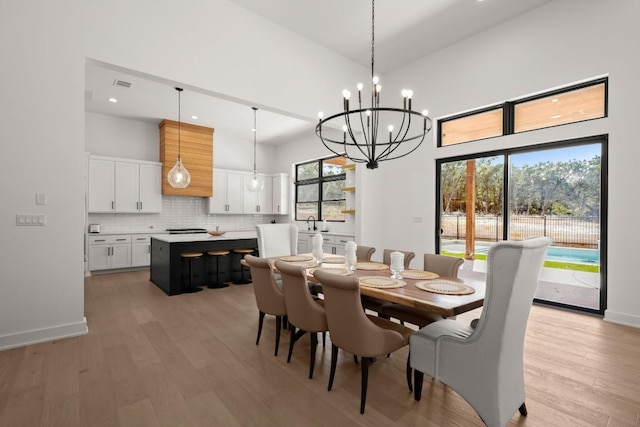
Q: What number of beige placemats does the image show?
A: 8